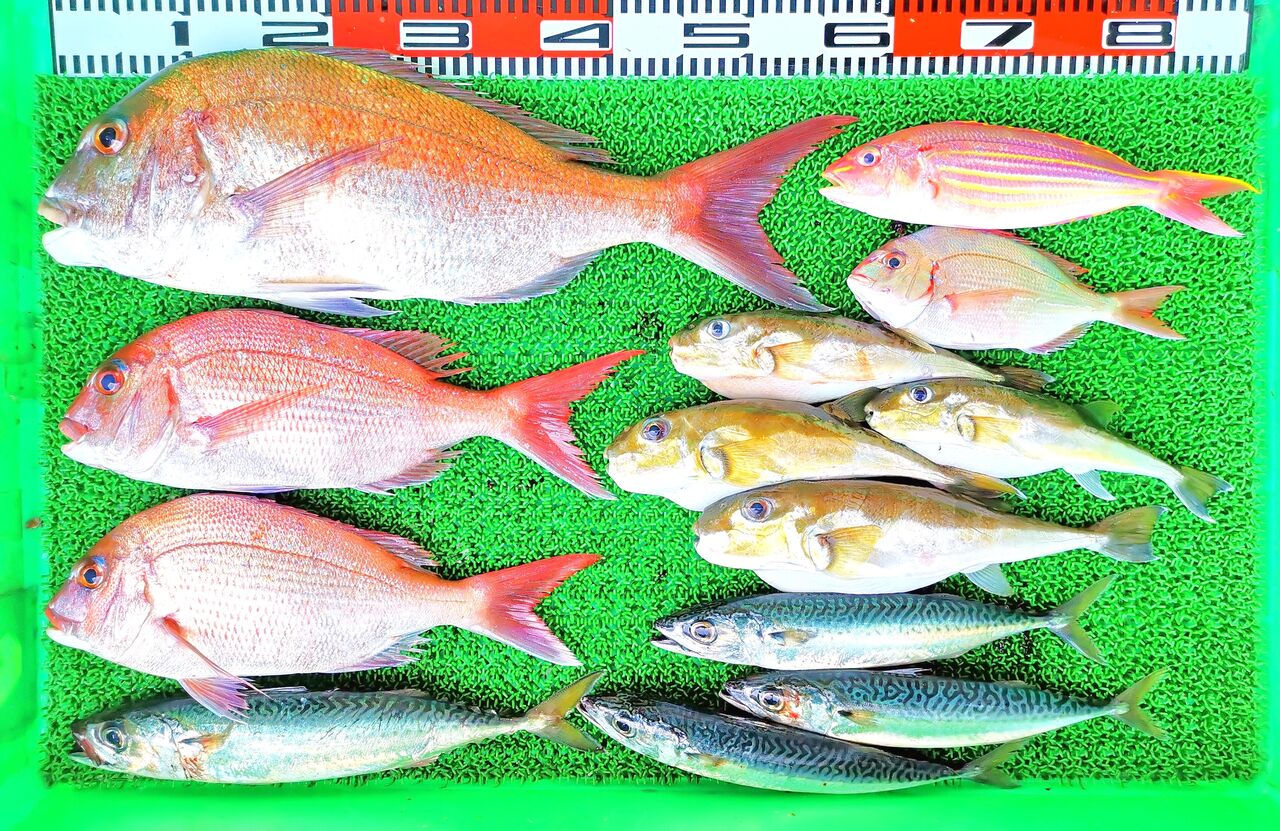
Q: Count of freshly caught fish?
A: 13